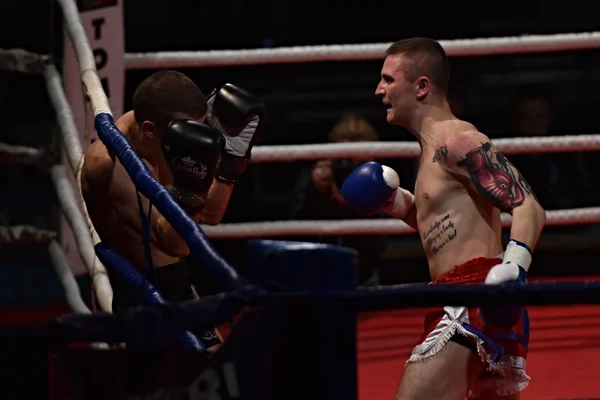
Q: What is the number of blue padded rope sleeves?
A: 2